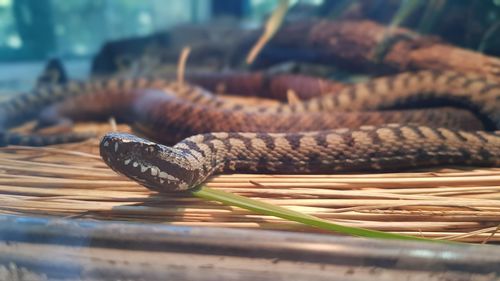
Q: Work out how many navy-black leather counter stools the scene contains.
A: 0